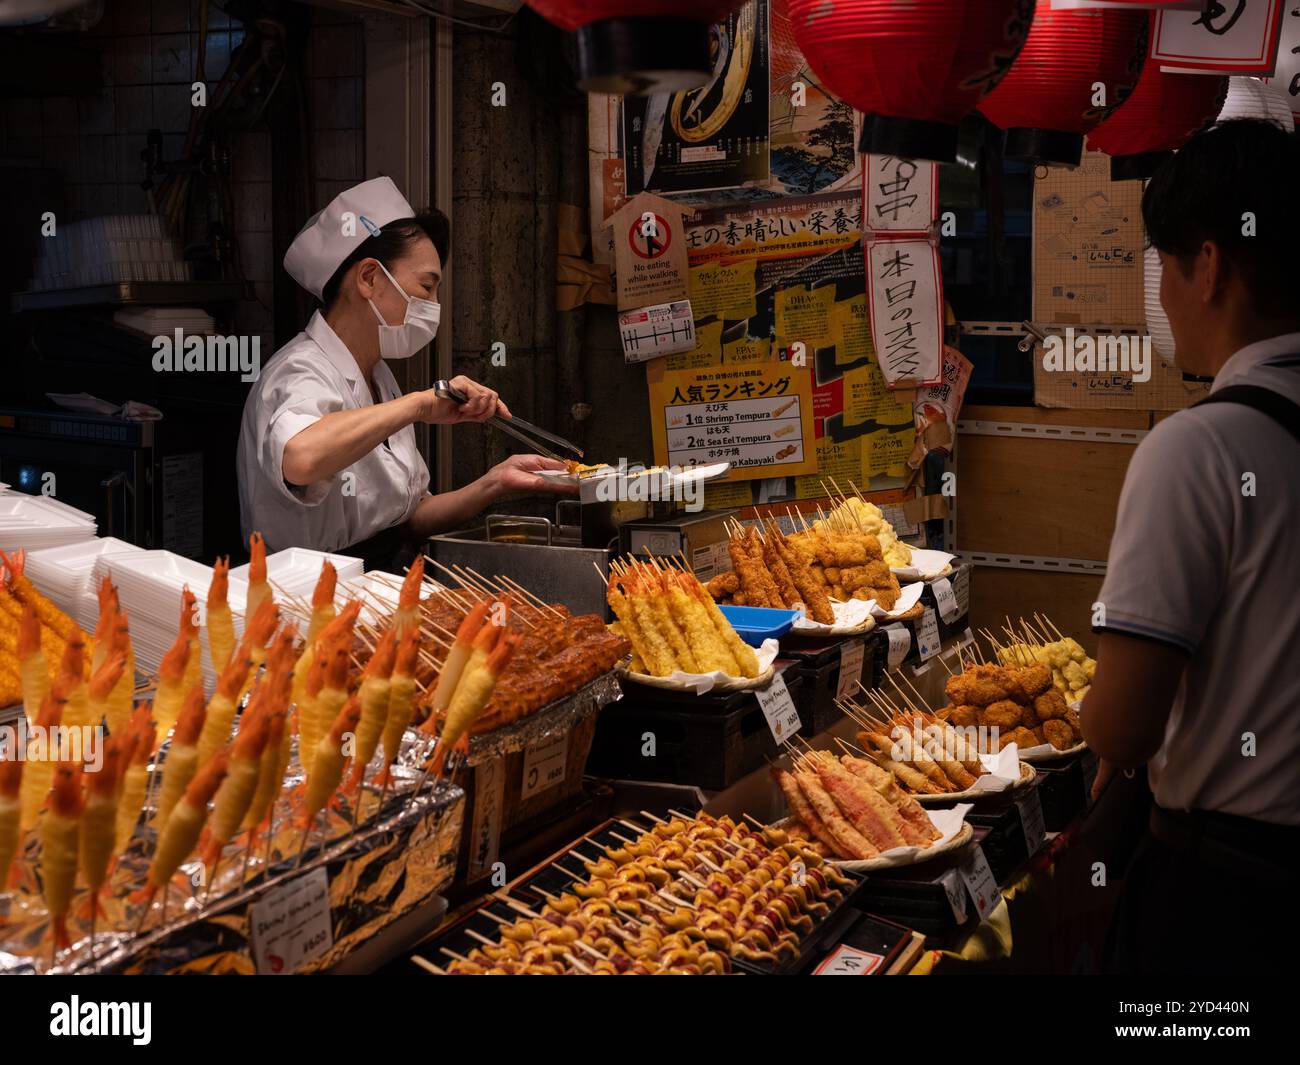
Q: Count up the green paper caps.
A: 0